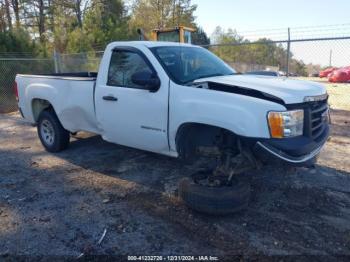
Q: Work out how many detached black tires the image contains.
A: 1